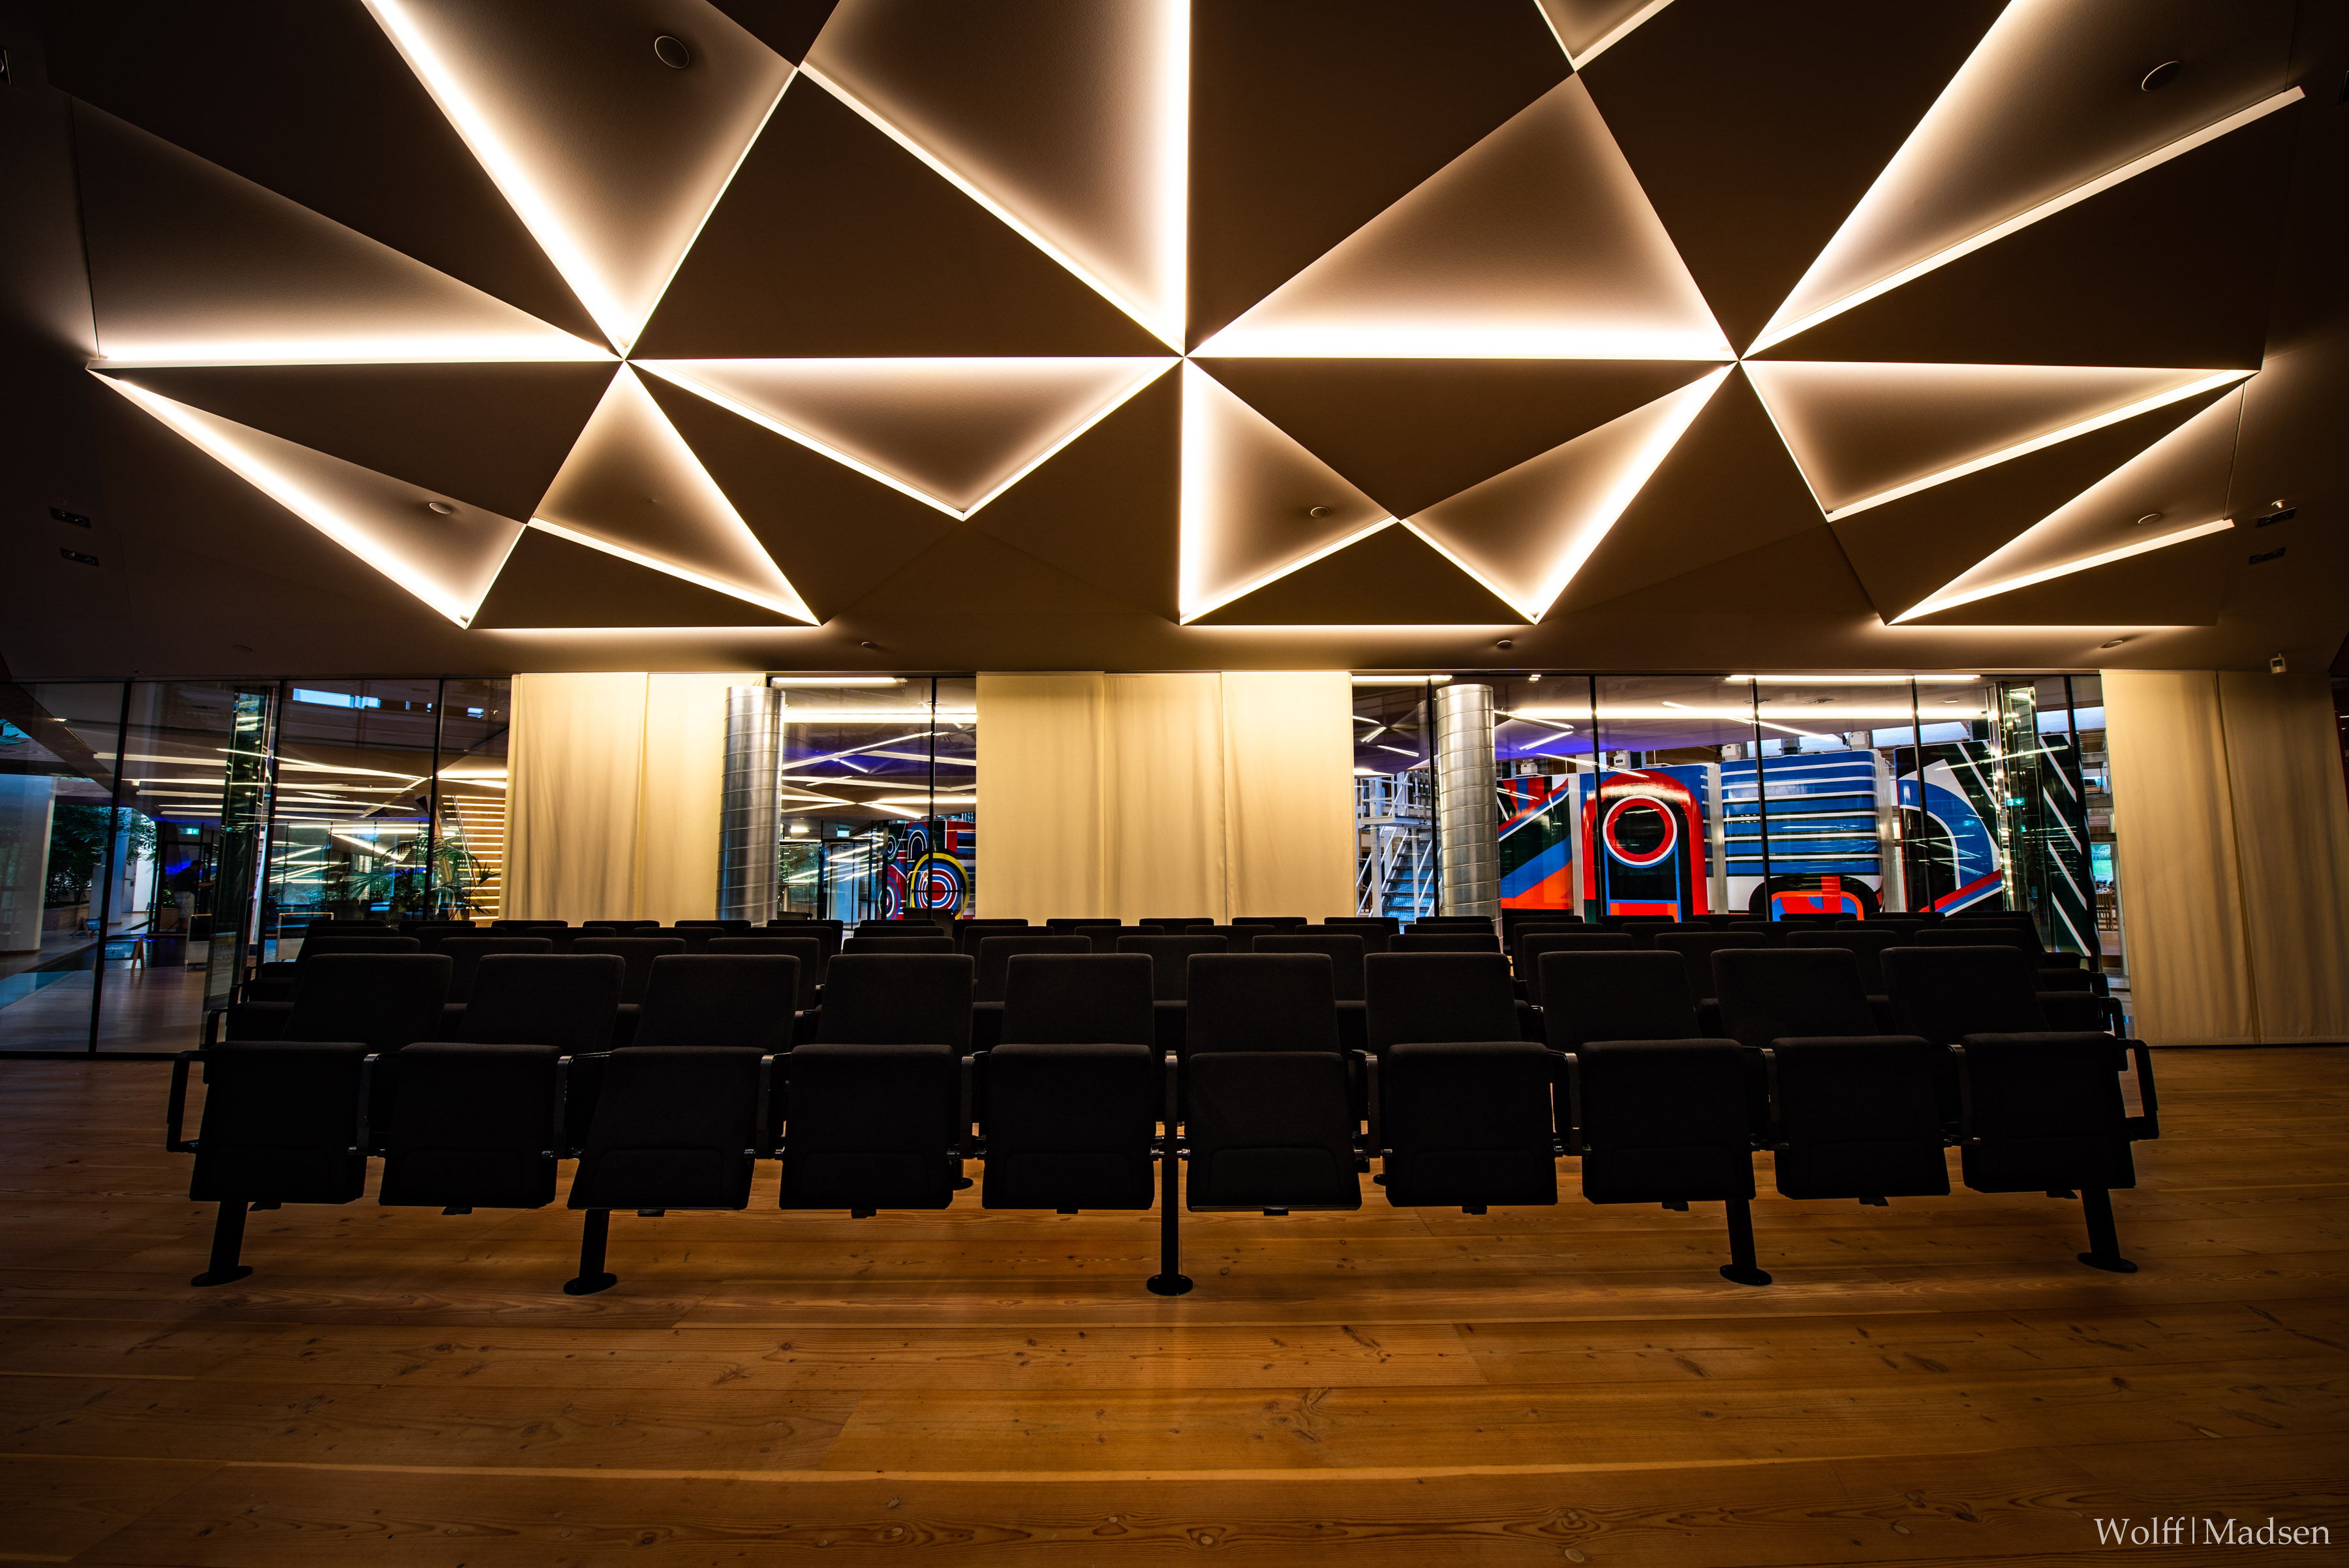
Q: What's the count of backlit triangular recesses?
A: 13